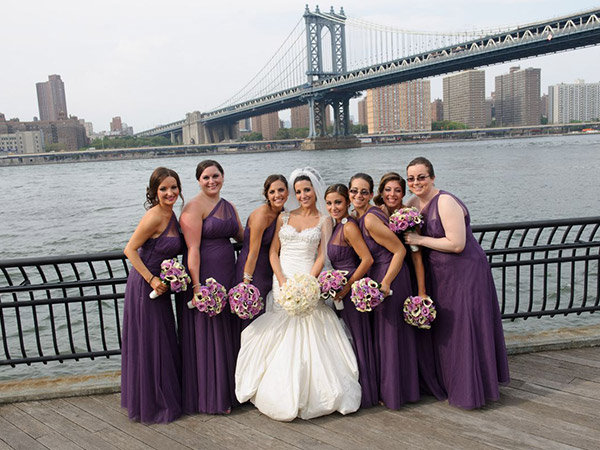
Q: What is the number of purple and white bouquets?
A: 7